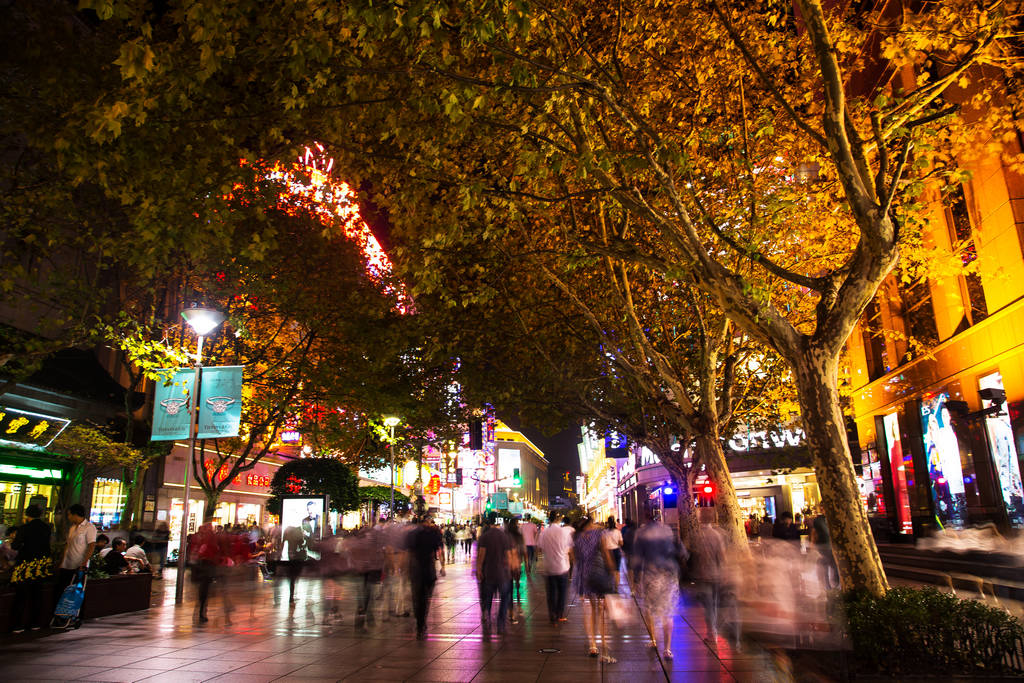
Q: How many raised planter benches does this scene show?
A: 1